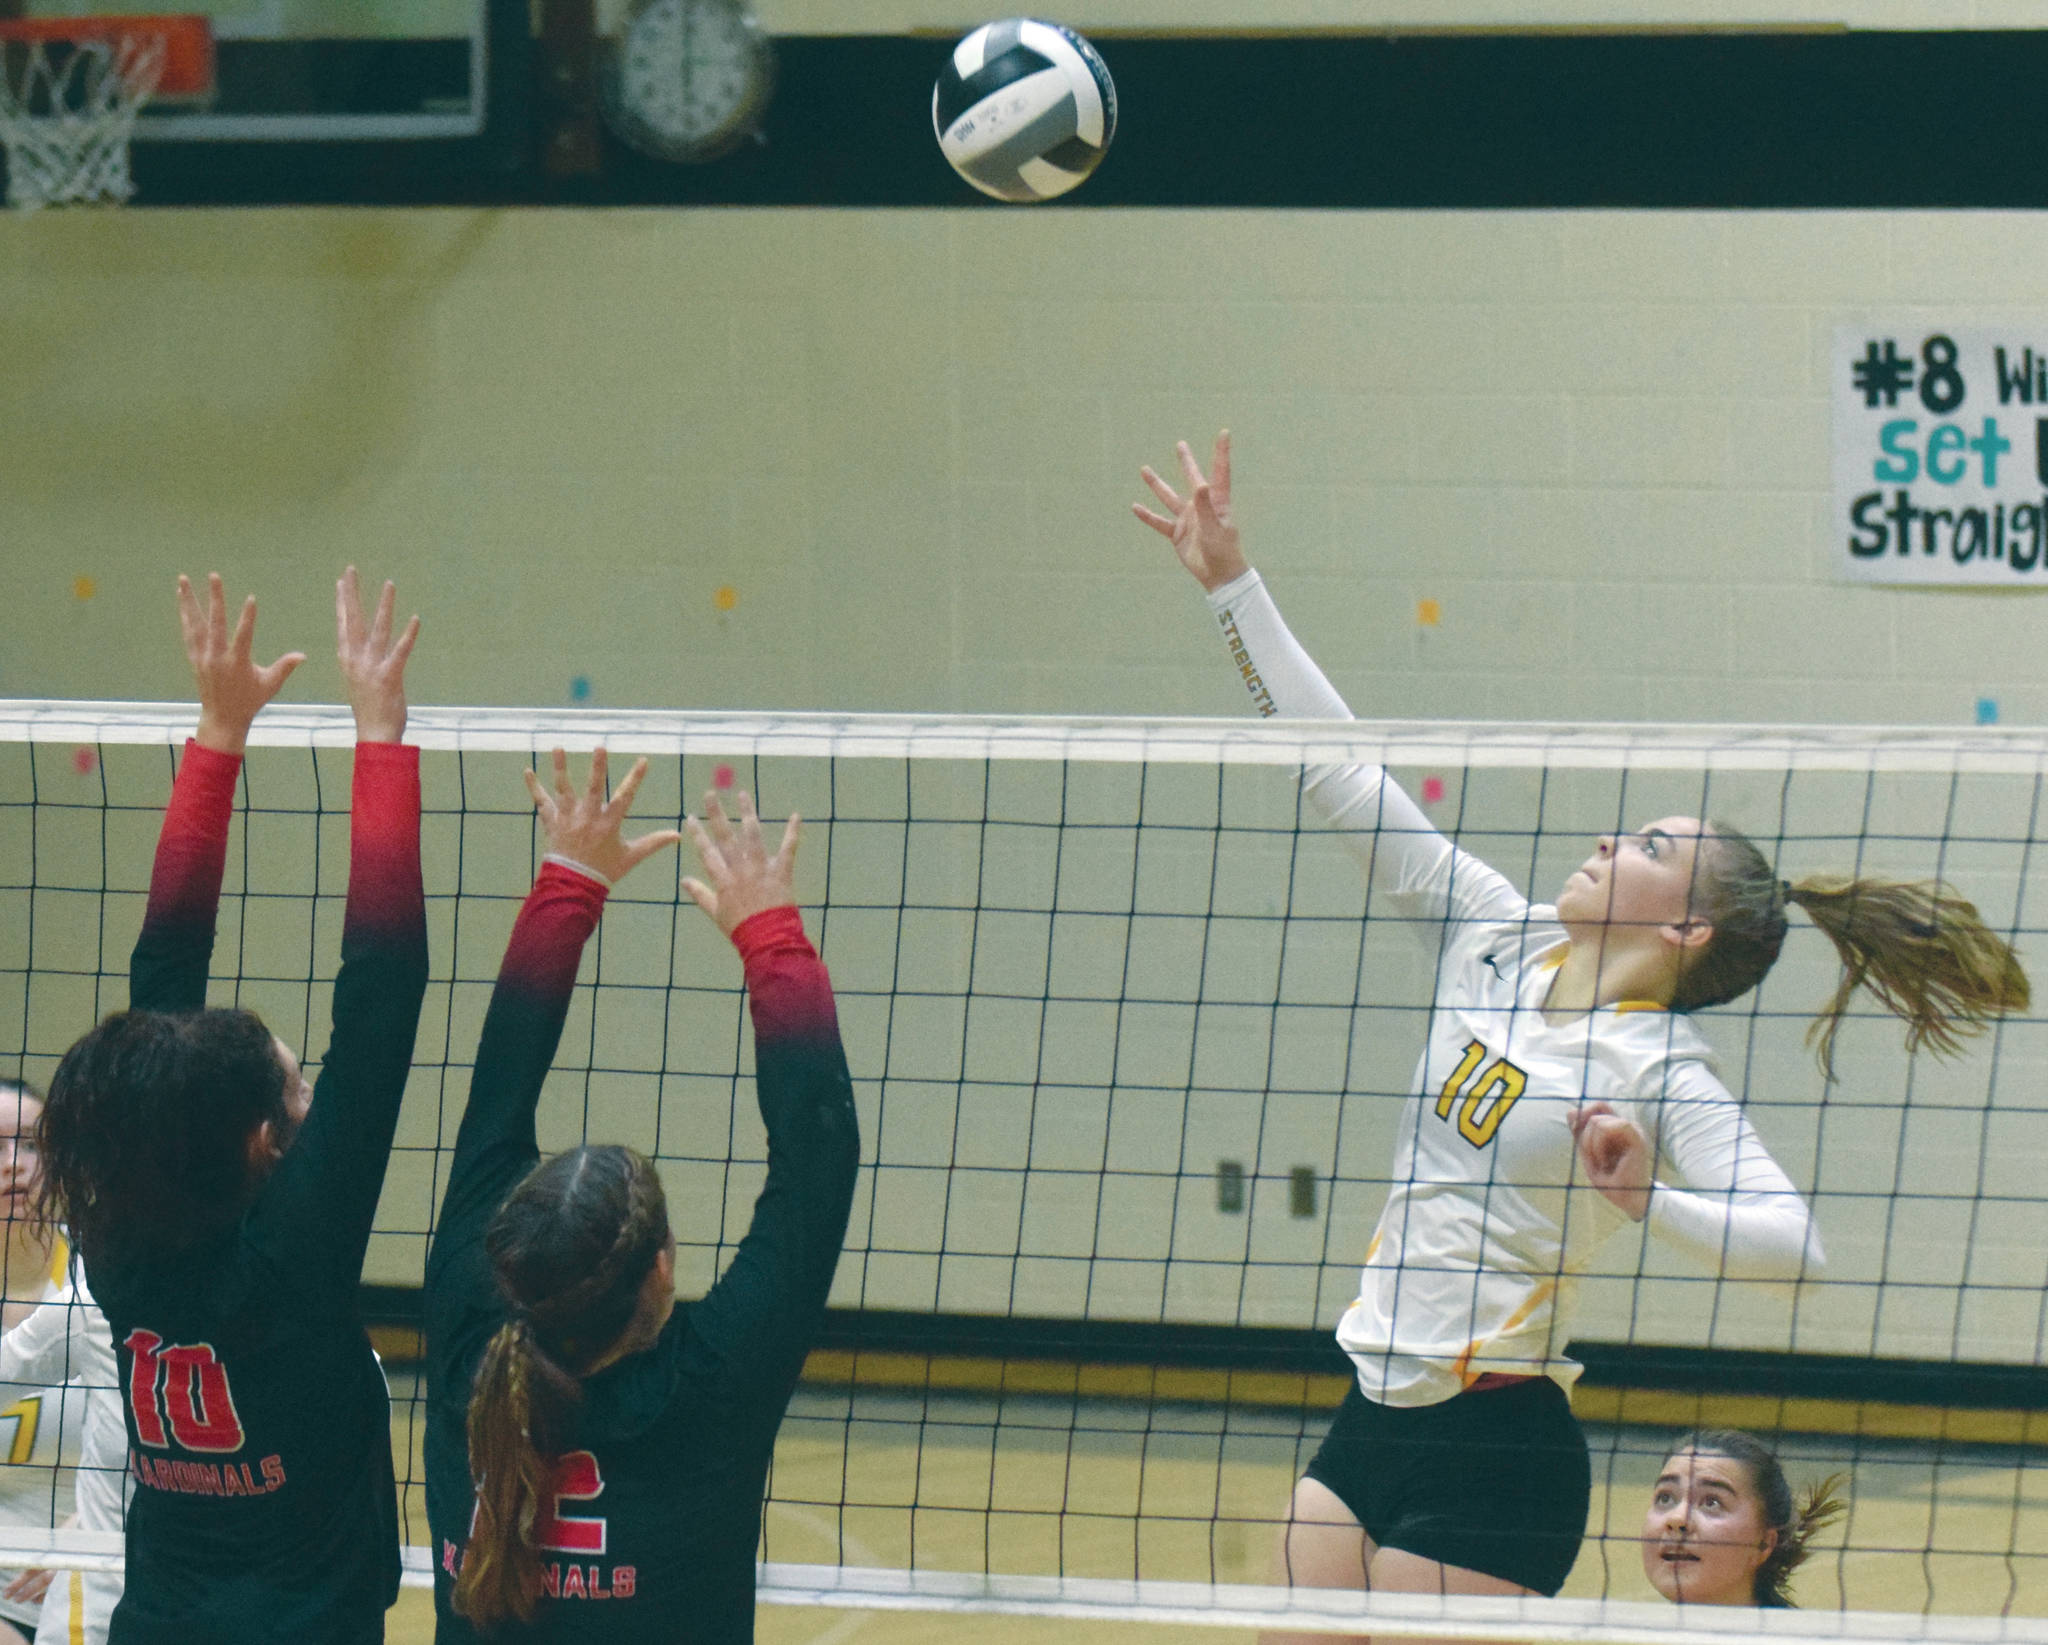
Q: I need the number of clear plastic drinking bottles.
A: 0